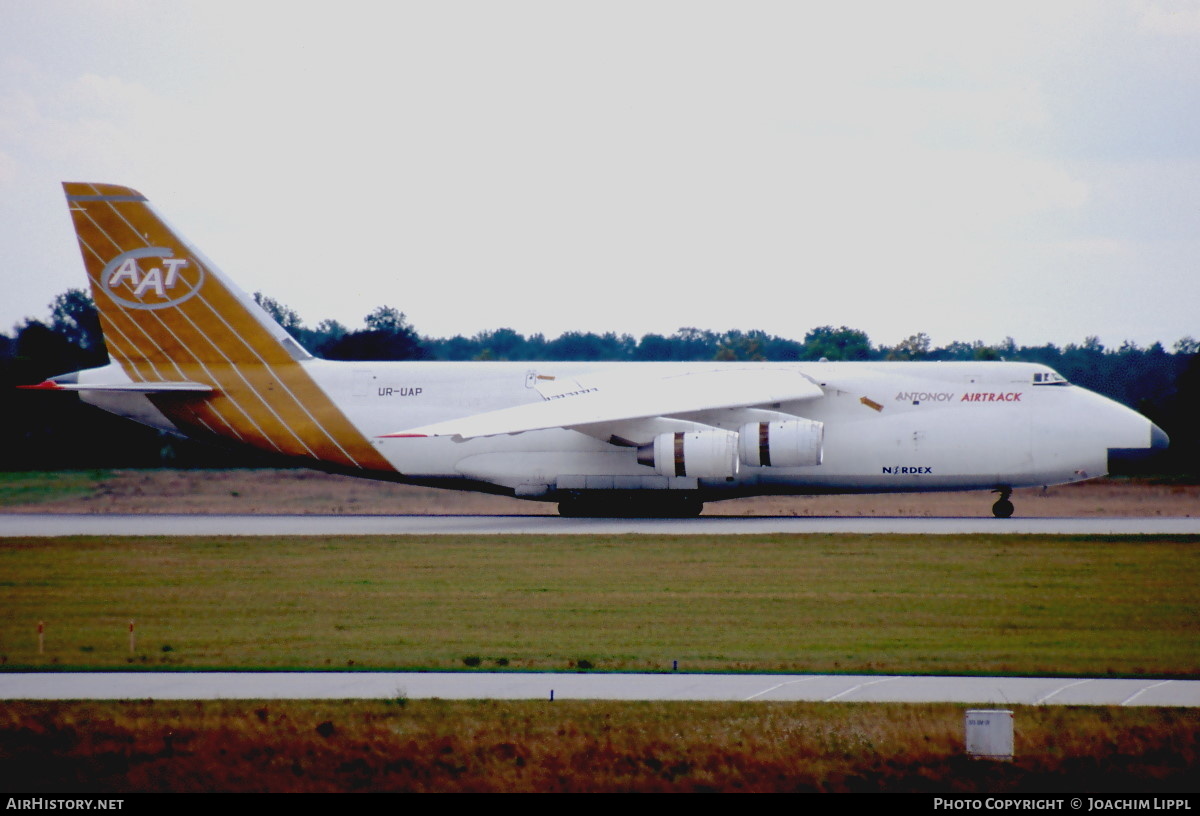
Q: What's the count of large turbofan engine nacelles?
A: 2